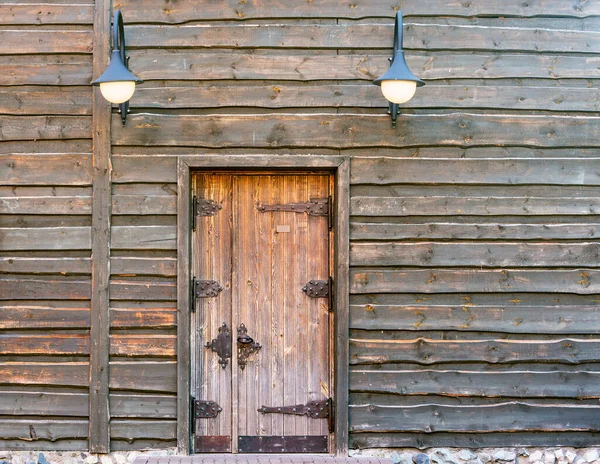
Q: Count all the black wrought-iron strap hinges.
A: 6